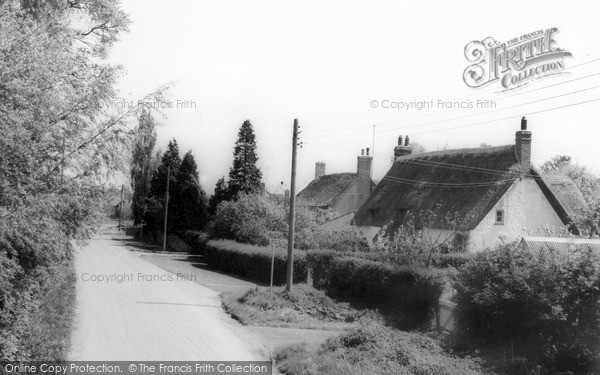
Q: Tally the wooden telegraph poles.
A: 3